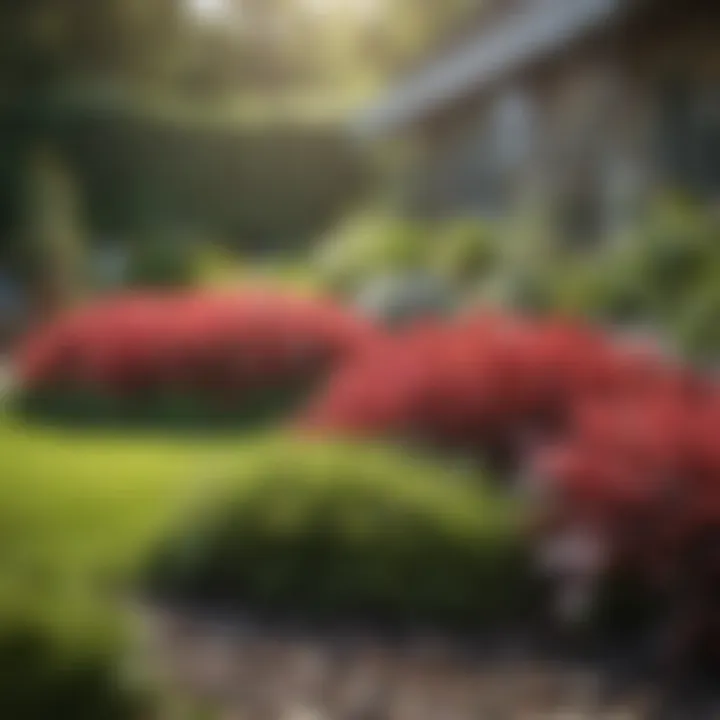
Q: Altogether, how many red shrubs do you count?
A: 3